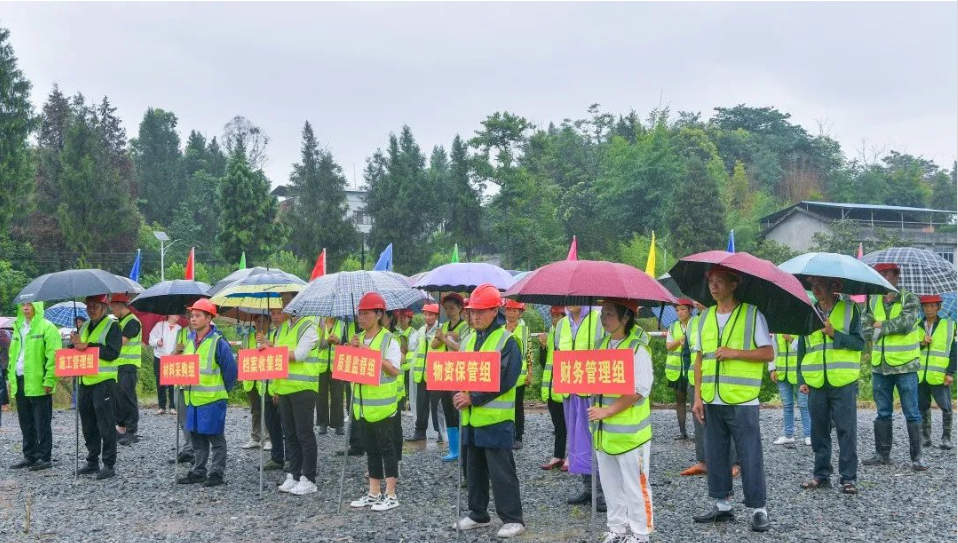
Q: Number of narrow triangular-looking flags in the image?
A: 10